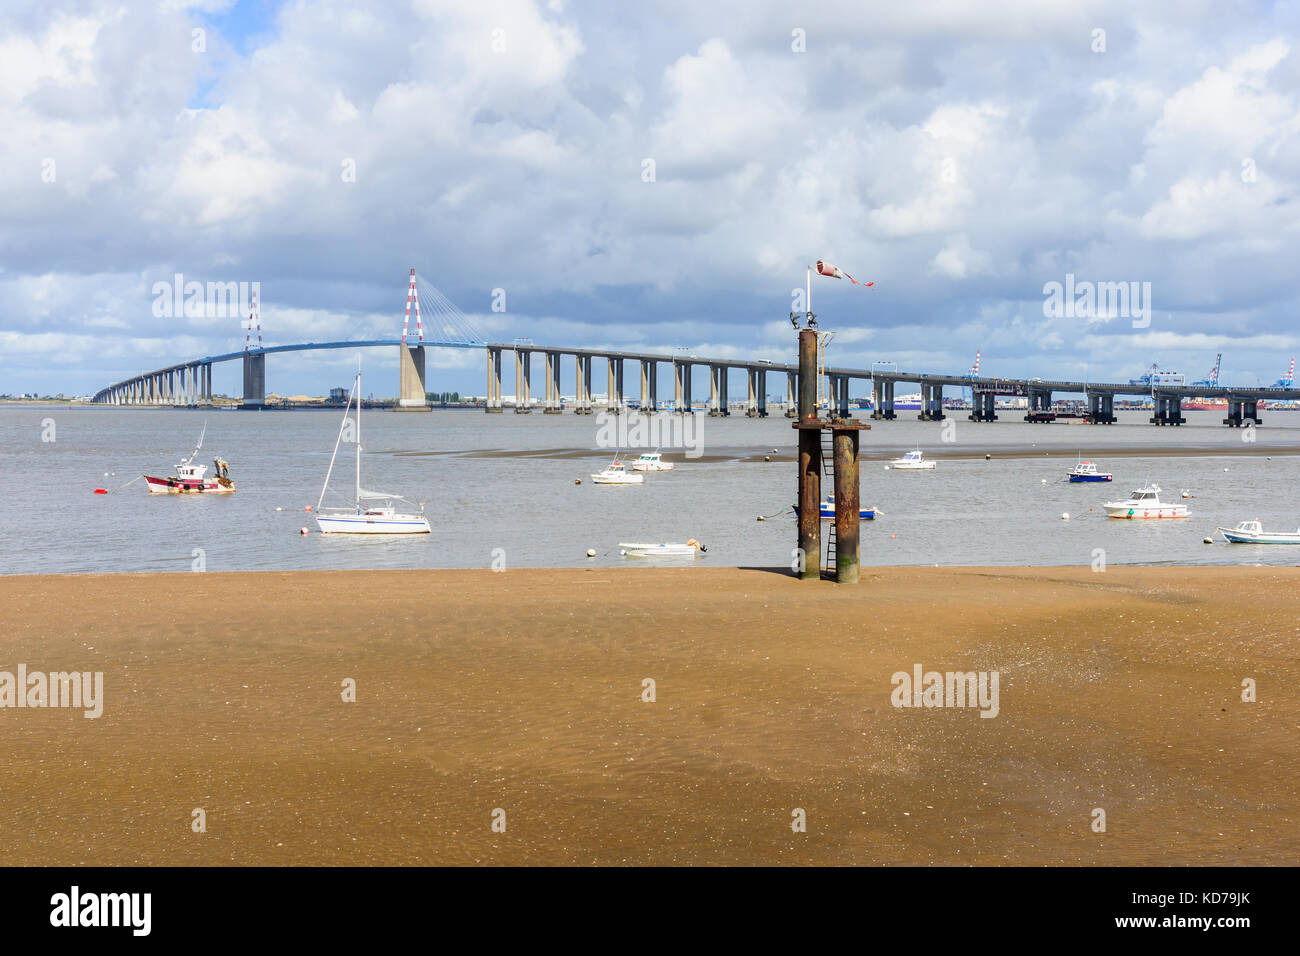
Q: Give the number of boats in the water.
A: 10